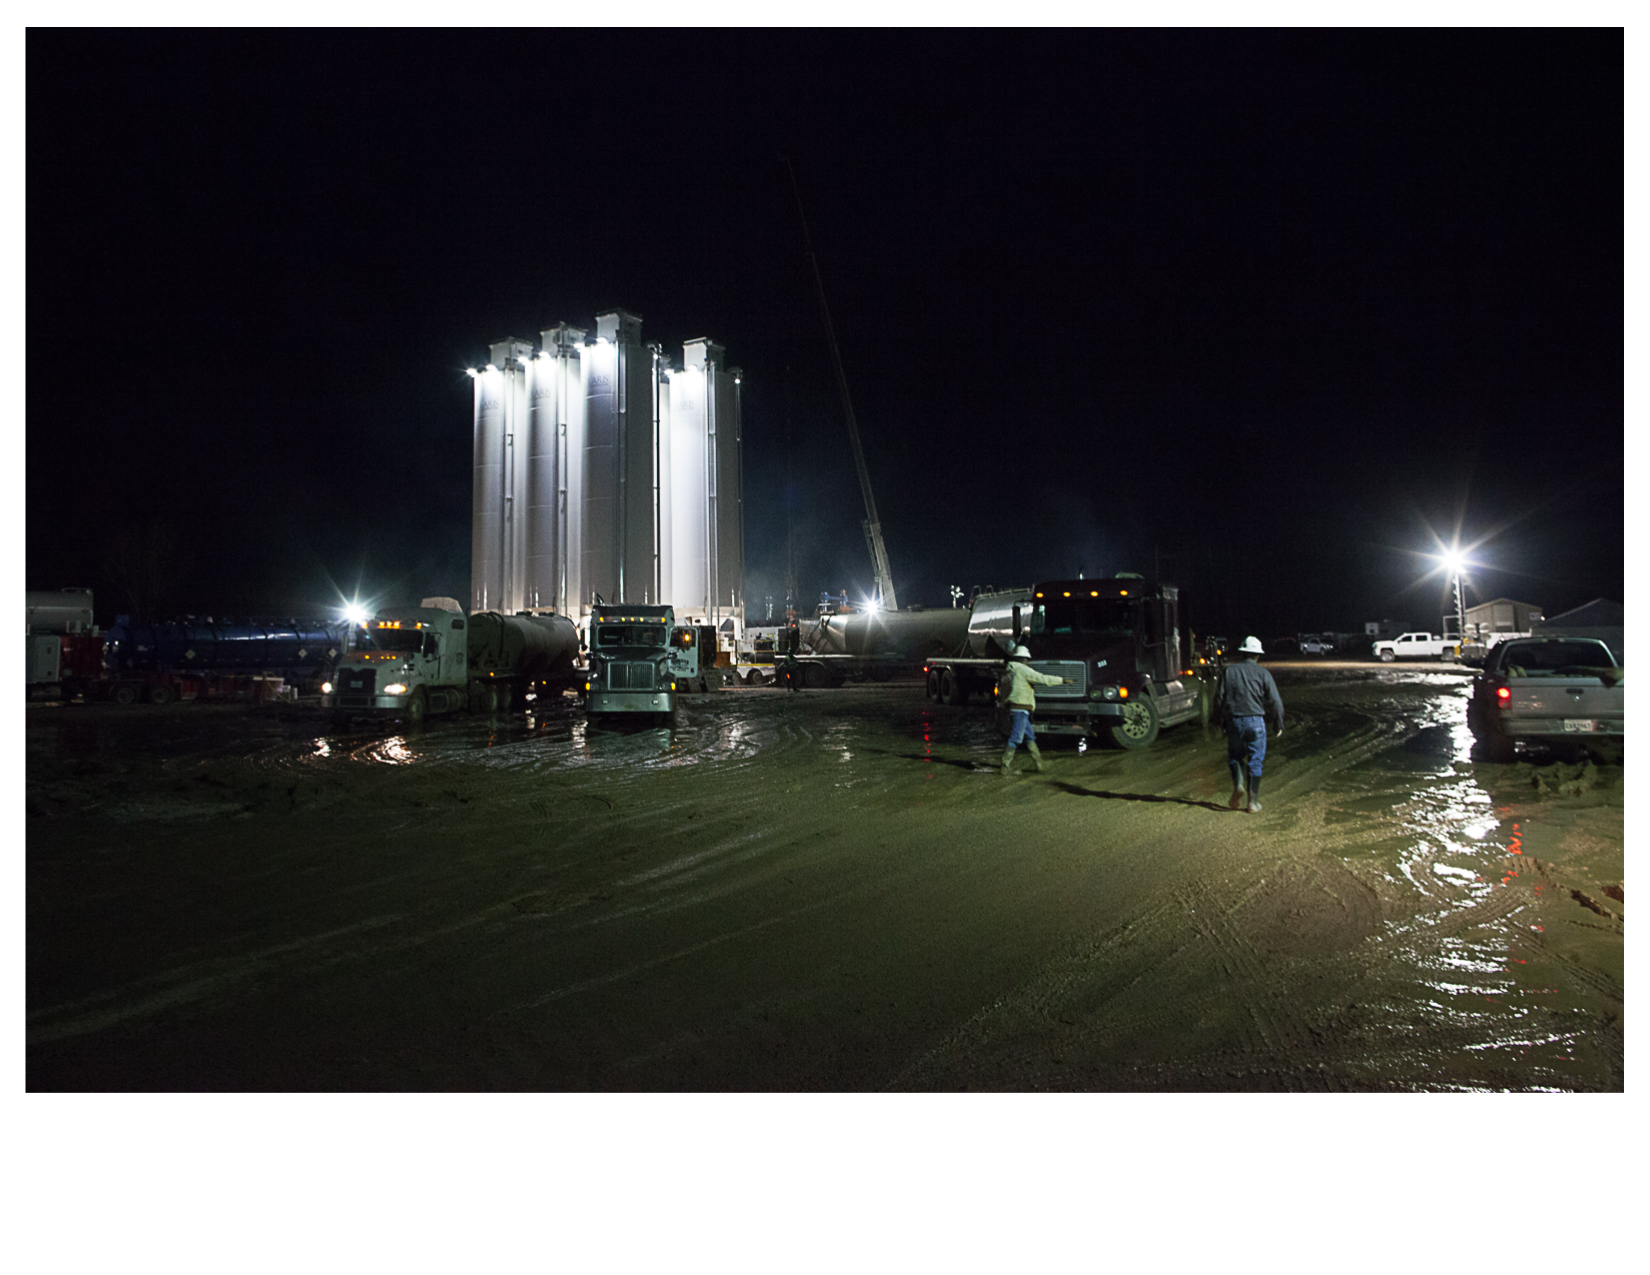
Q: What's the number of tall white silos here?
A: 4